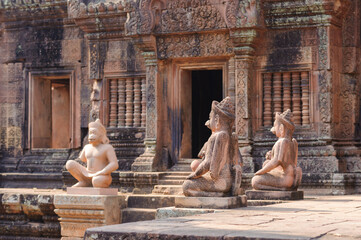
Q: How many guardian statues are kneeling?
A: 3